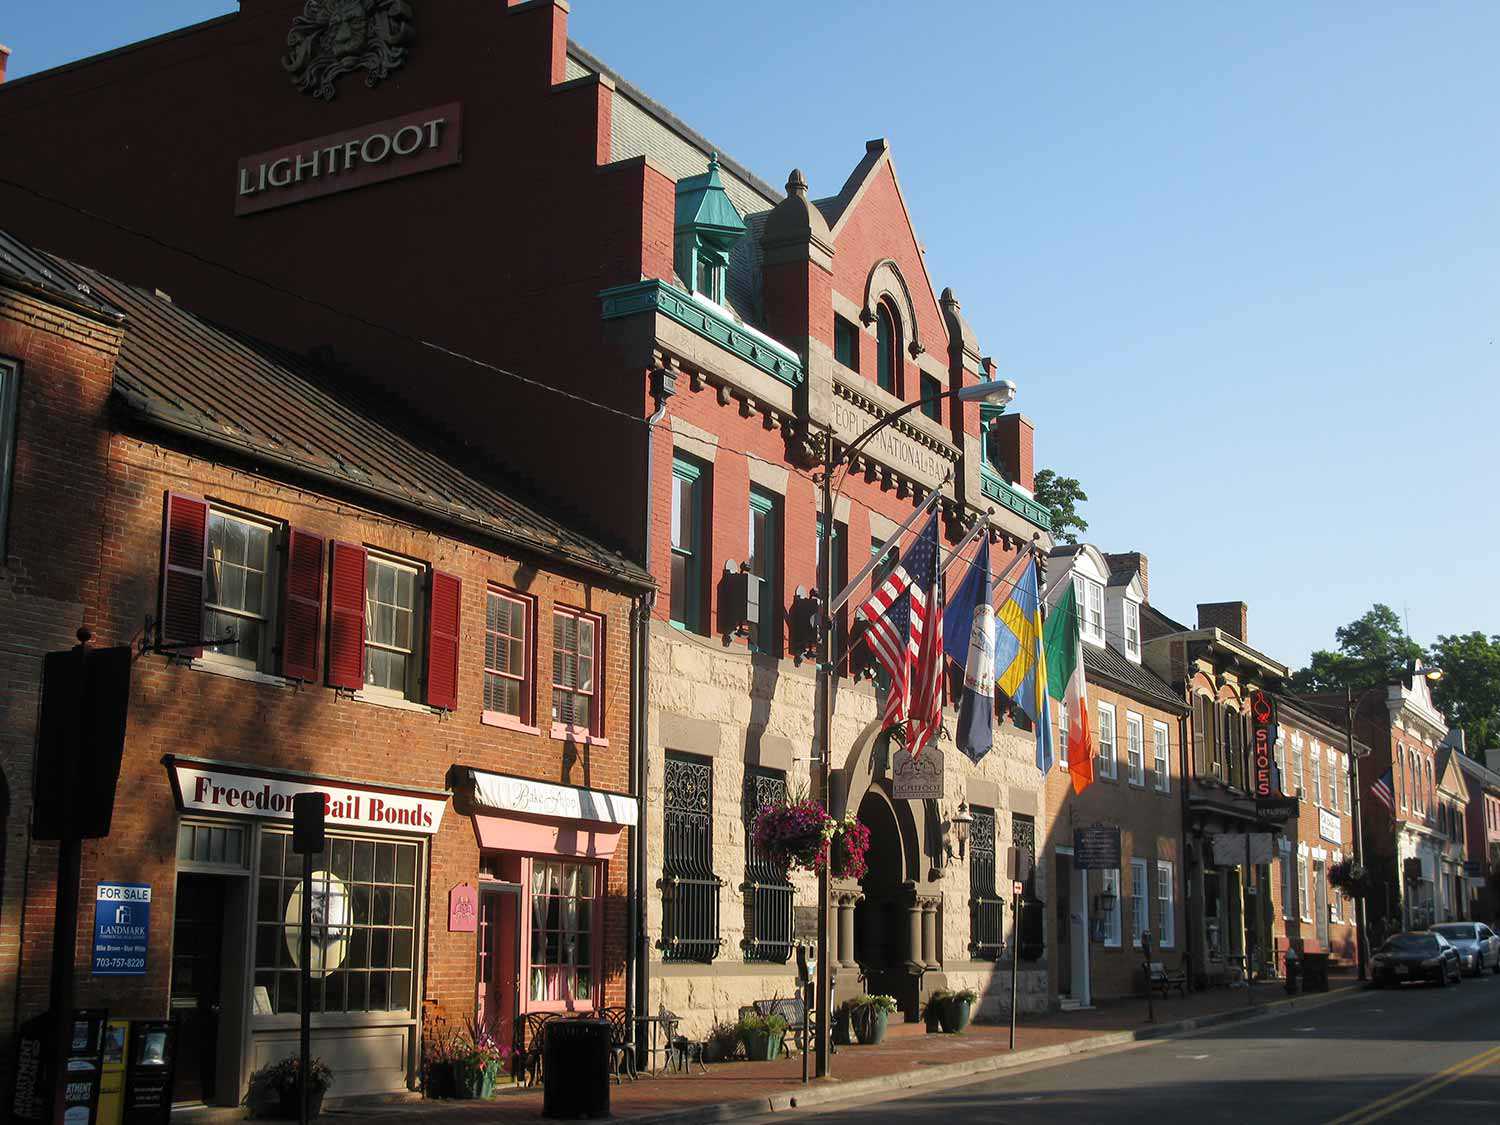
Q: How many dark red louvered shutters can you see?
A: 4